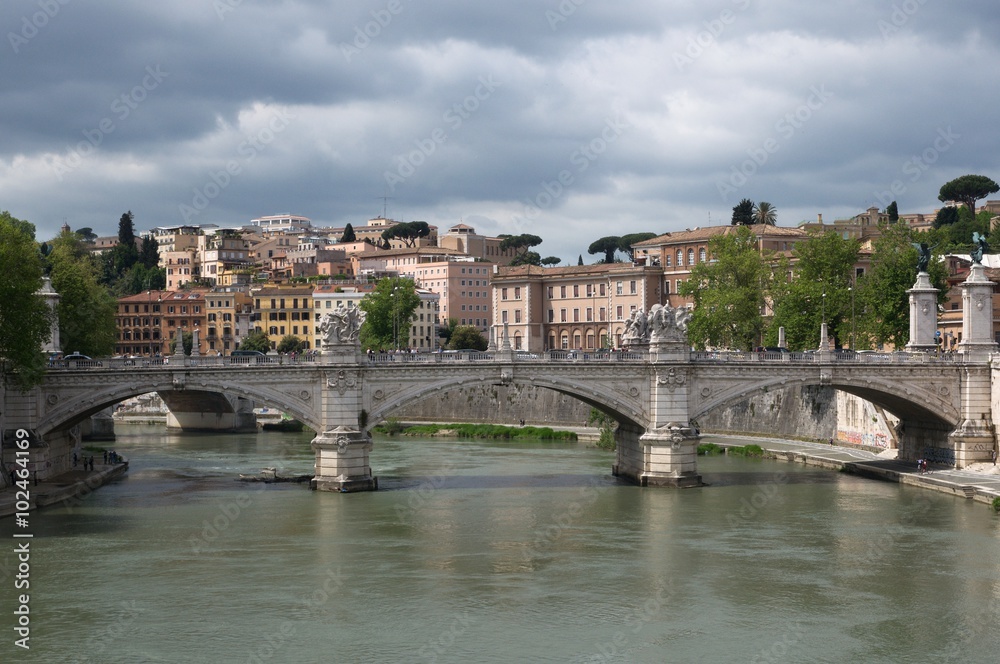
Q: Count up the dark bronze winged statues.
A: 2